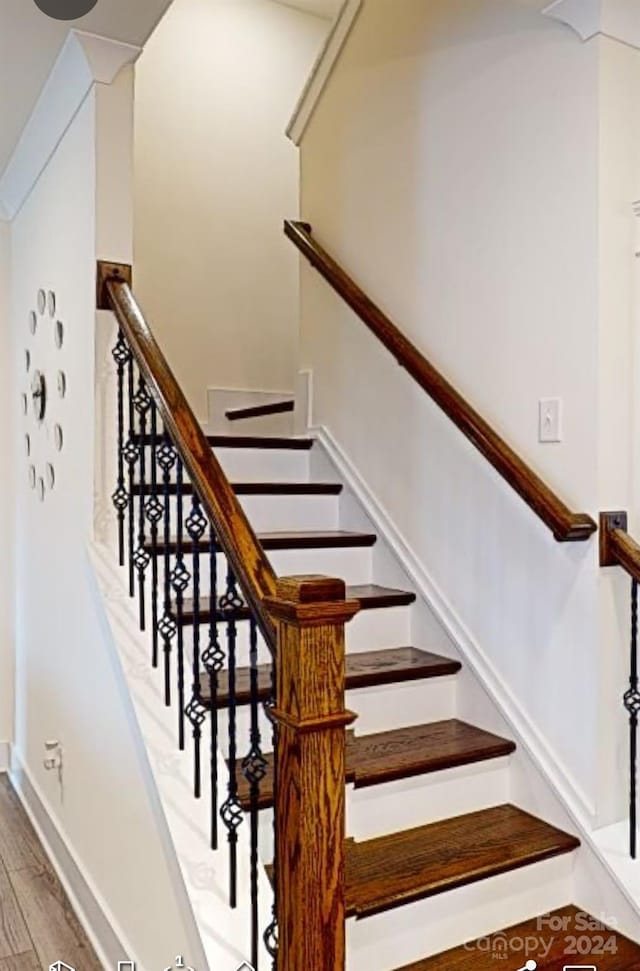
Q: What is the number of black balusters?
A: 12